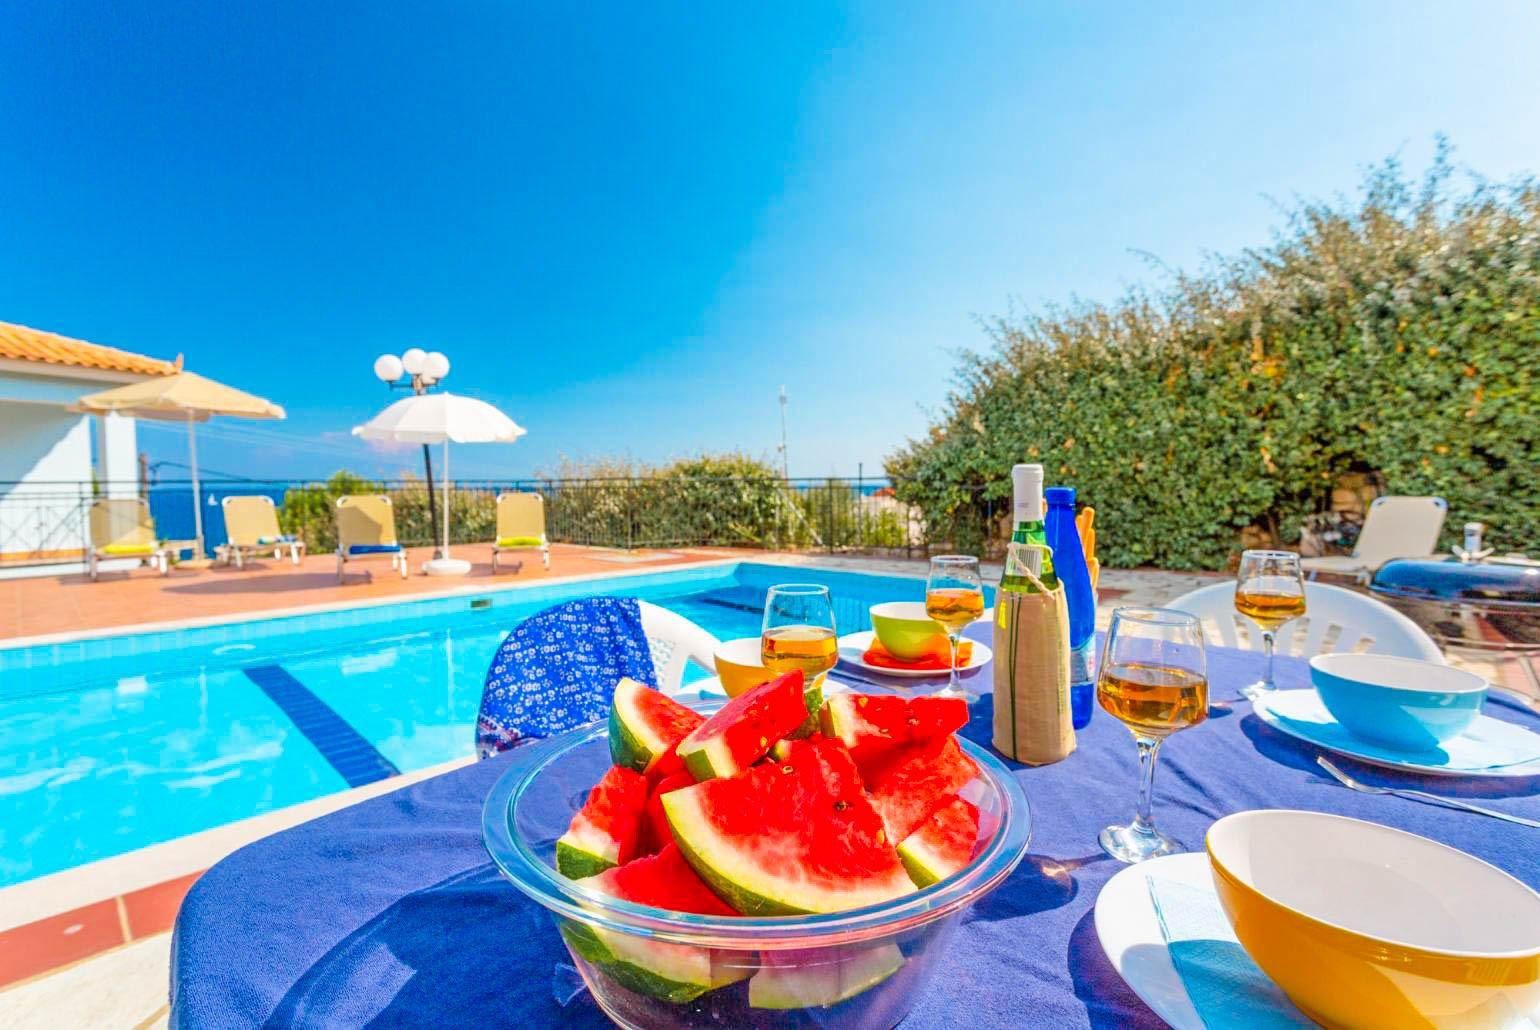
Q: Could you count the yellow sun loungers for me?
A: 4